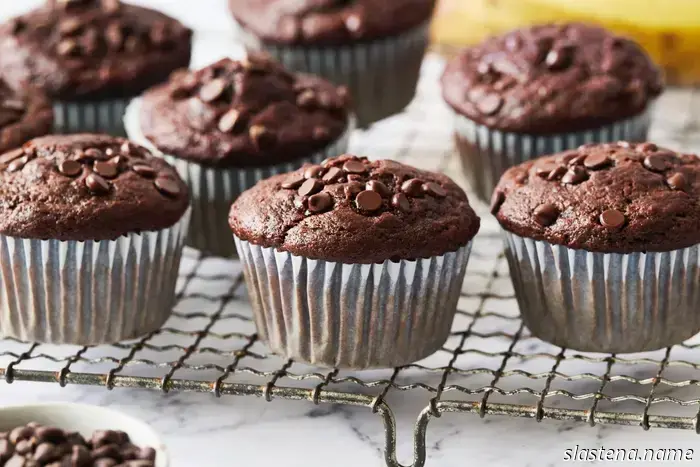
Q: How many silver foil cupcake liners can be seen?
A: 7